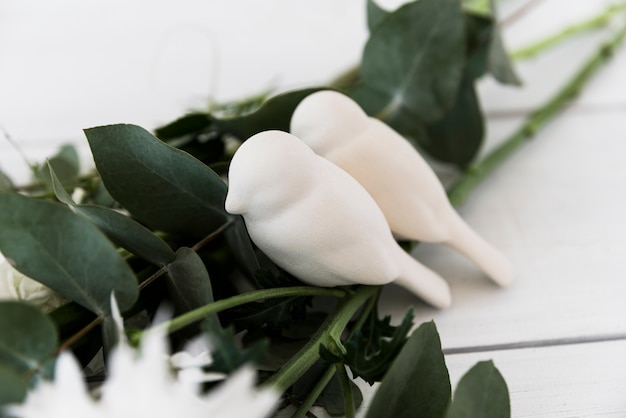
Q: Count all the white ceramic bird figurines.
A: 2